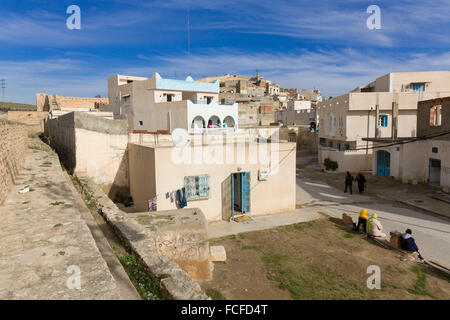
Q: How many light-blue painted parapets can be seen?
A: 1